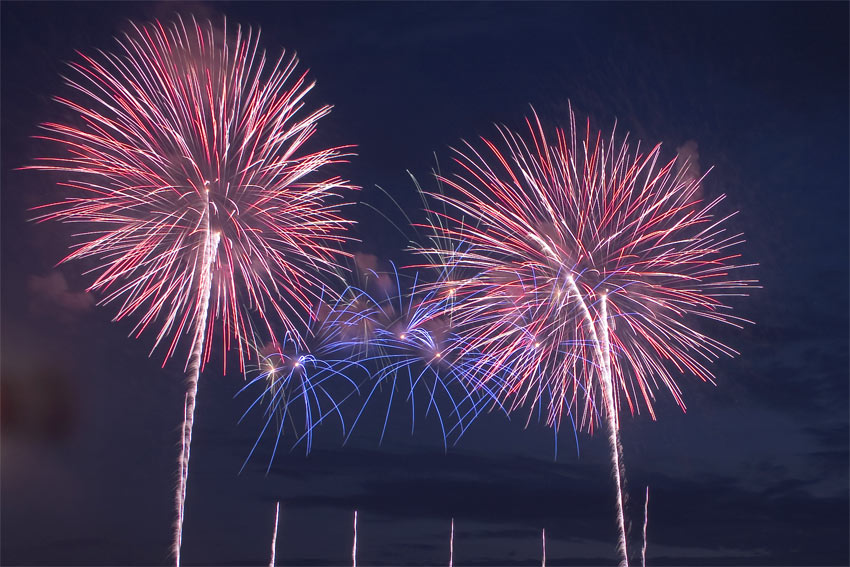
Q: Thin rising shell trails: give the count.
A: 5